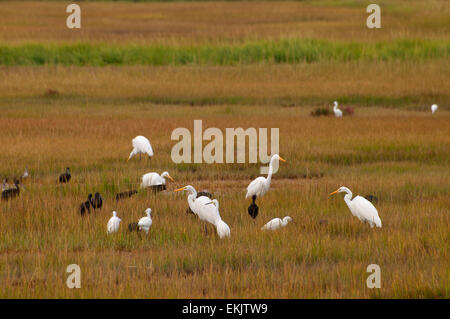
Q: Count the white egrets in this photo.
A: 11